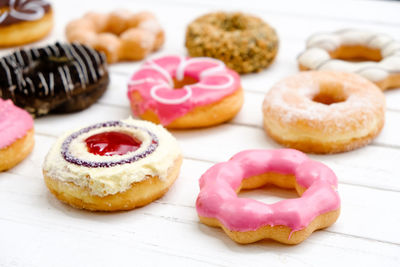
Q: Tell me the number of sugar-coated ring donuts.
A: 1